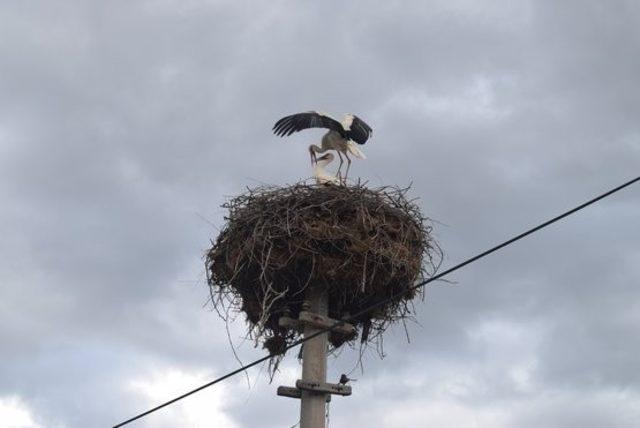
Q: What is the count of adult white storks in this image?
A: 2